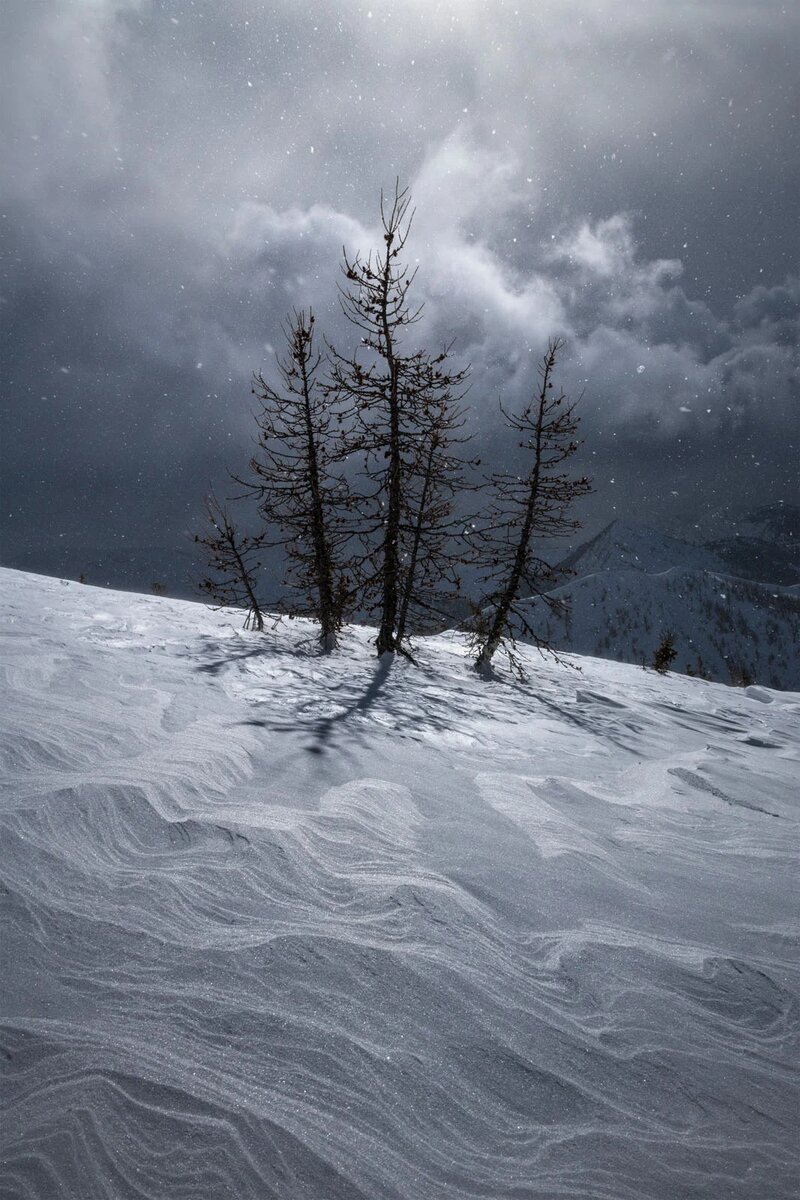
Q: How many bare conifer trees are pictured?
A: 5